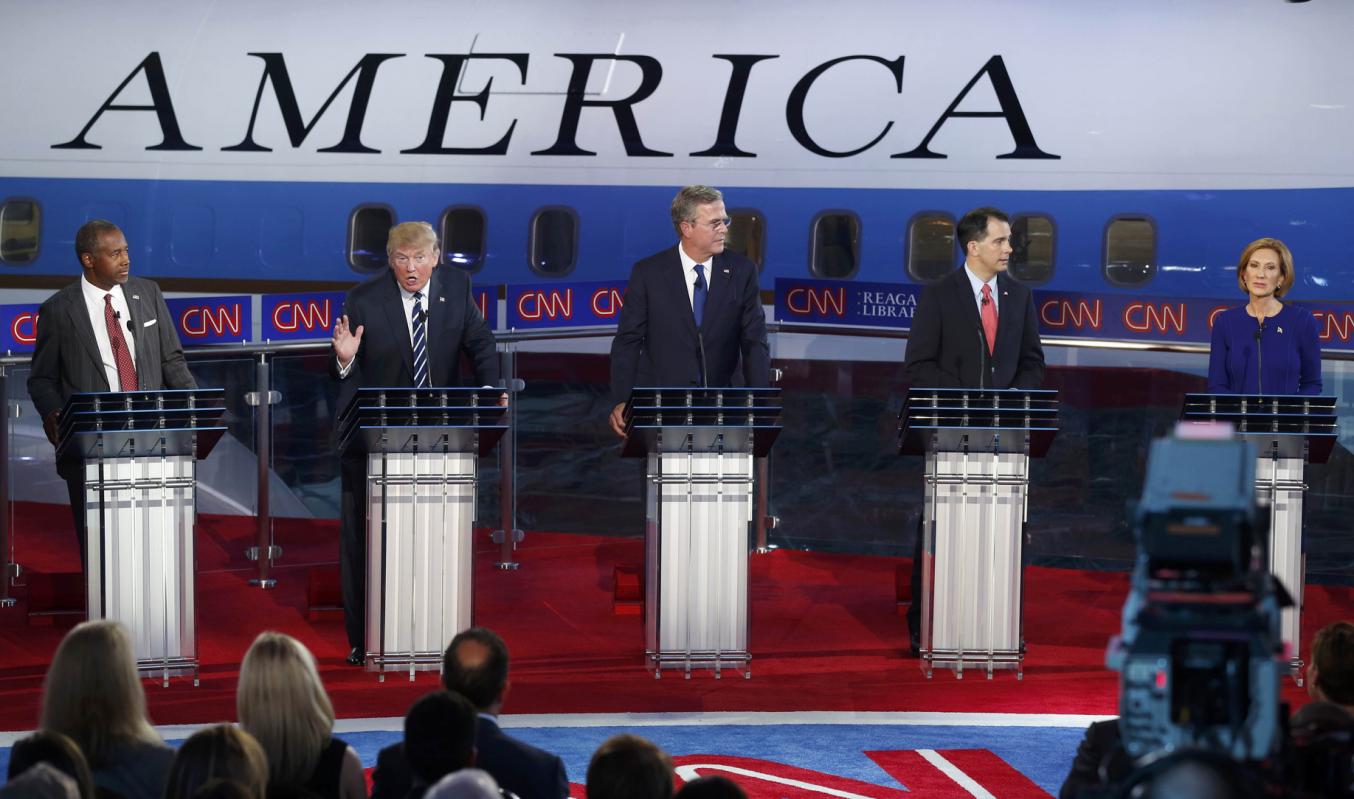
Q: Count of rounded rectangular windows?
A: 9